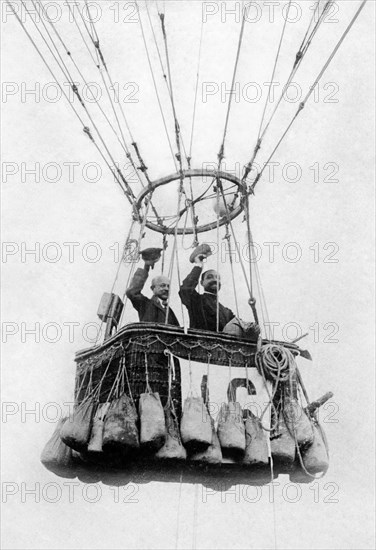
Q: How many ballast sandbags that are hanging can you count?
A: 13